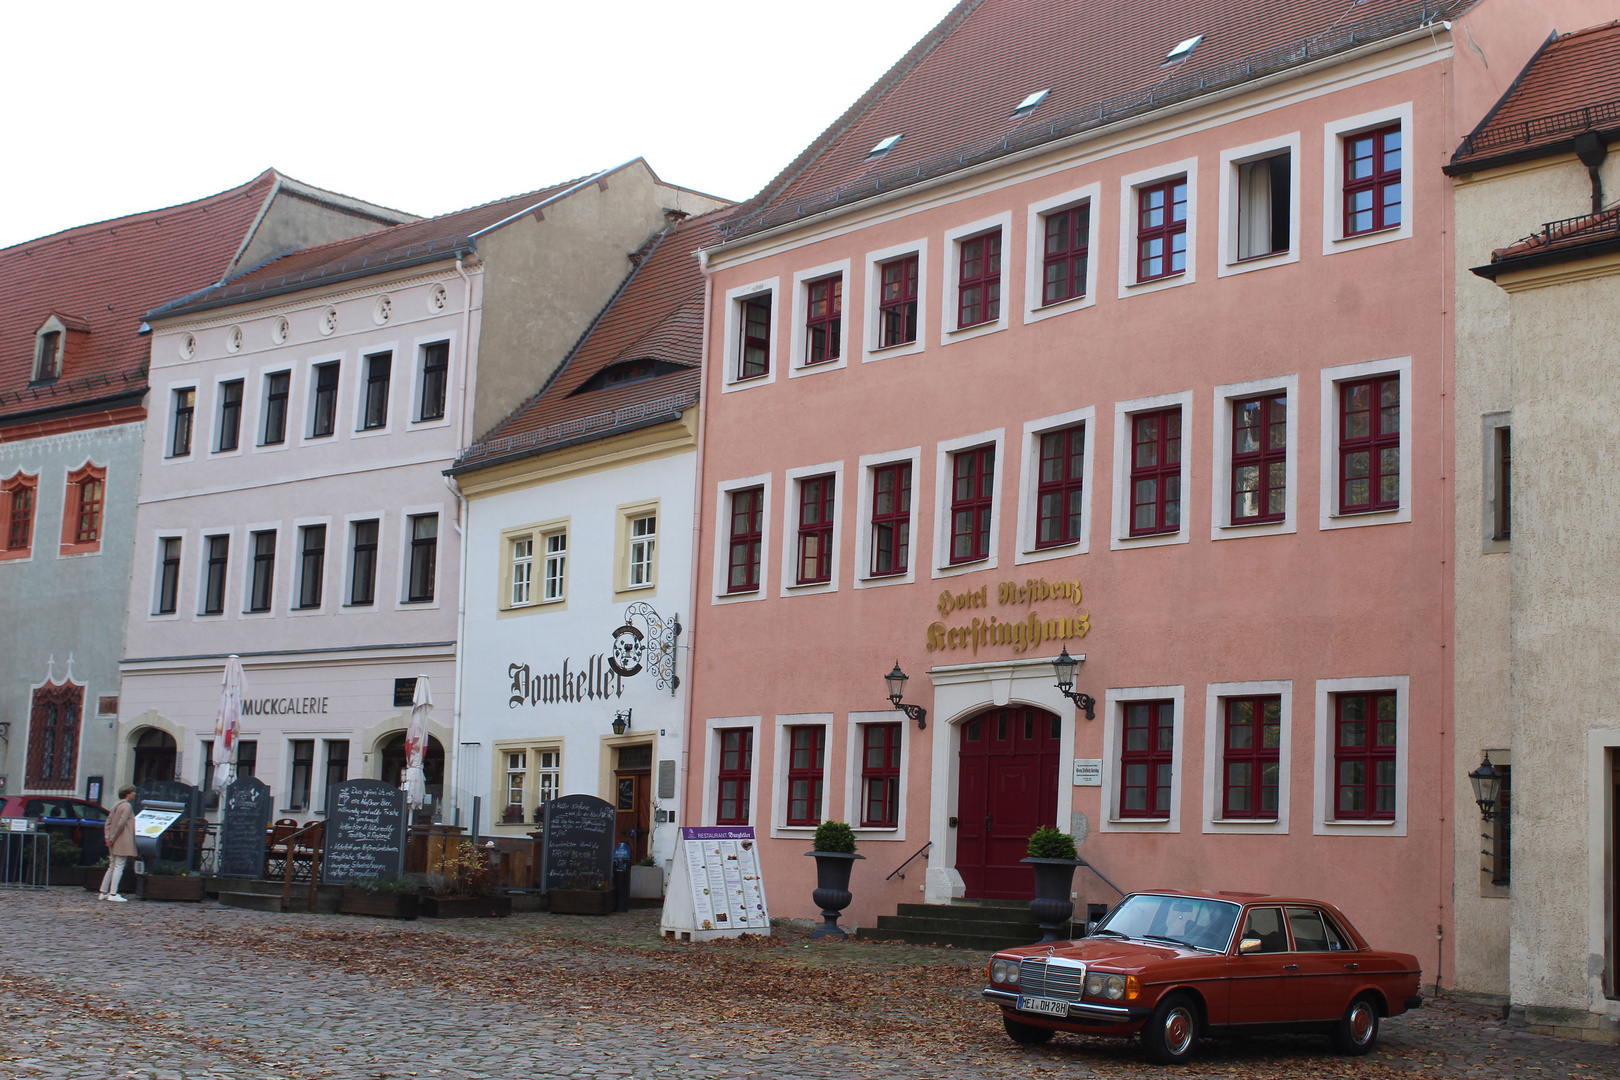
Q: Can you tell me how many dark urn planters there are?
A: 2